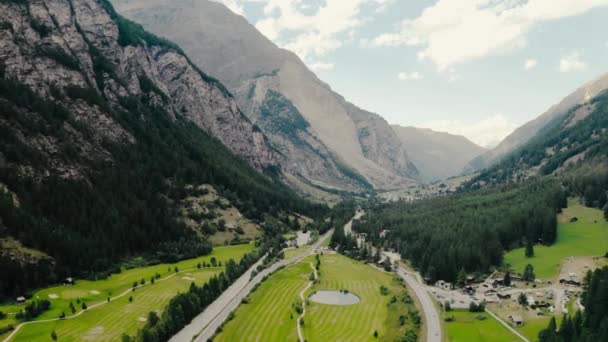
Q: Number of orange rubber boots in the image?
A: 0